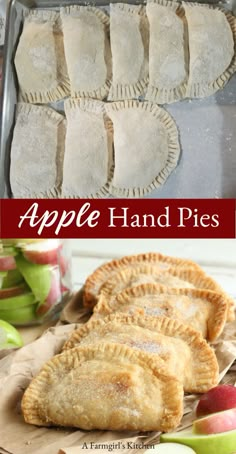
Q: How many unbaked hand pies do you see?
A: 8